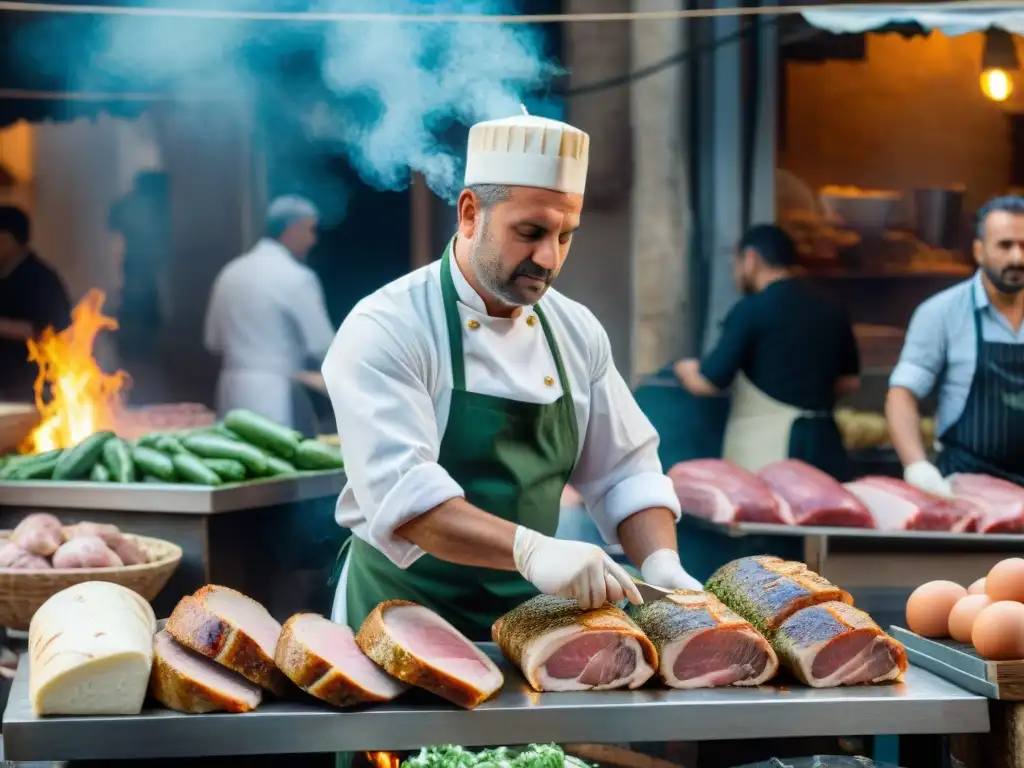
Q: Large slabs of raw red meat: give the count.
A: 4